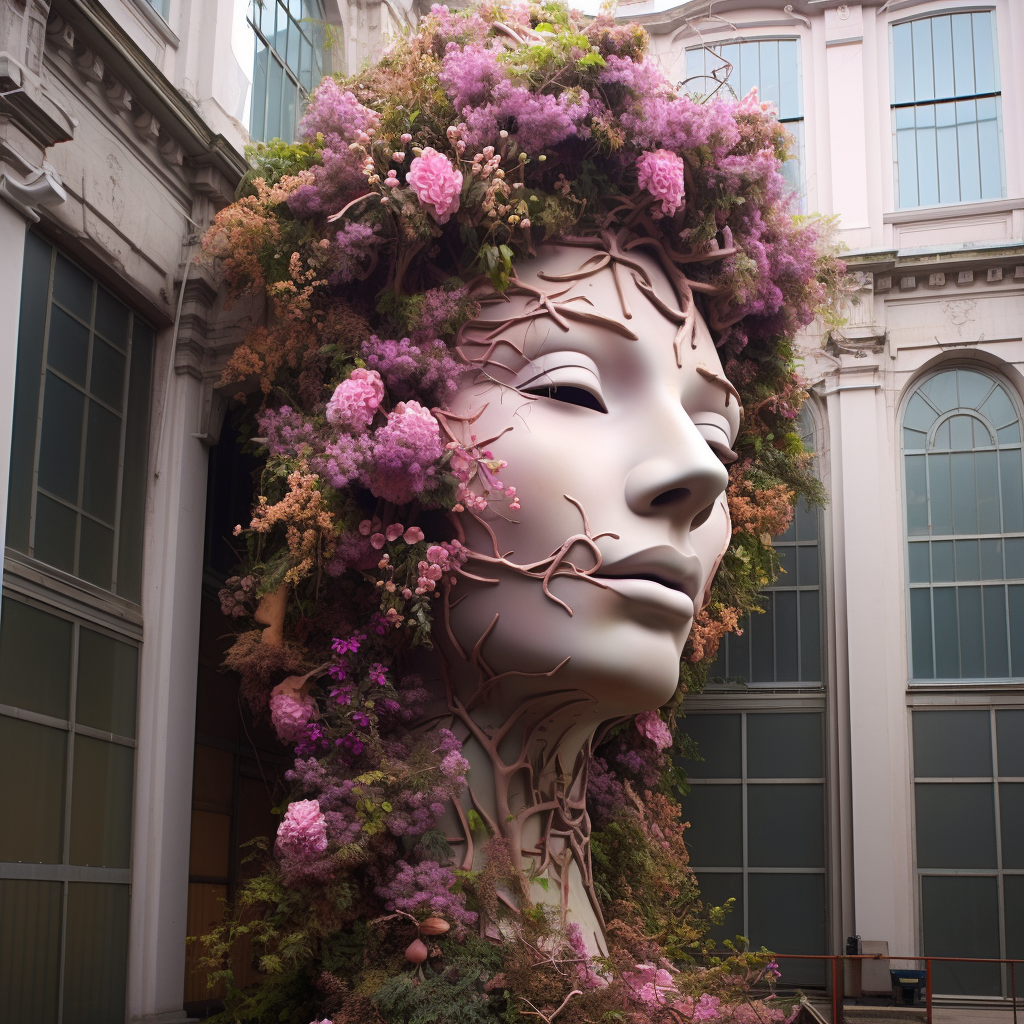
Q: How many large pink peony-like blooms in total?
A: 7